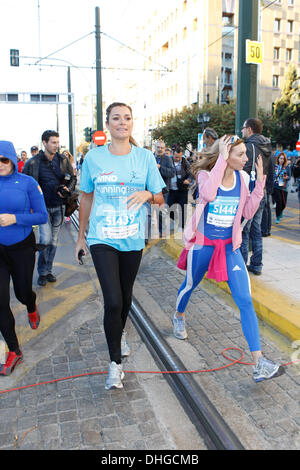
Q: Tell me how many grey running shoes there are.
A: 4